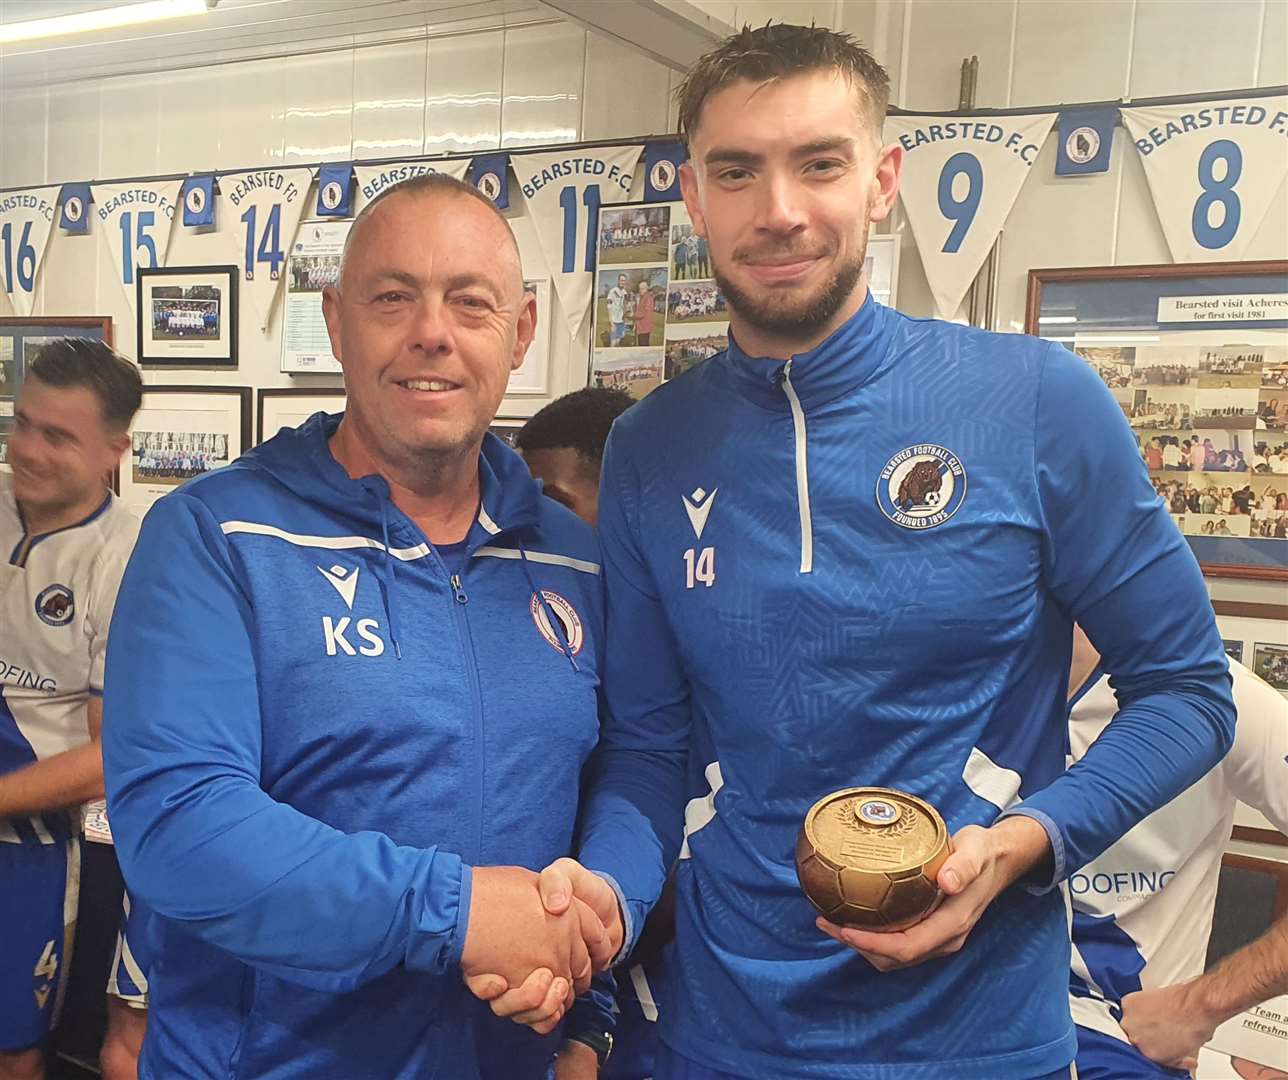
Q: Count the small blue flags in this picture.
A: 6